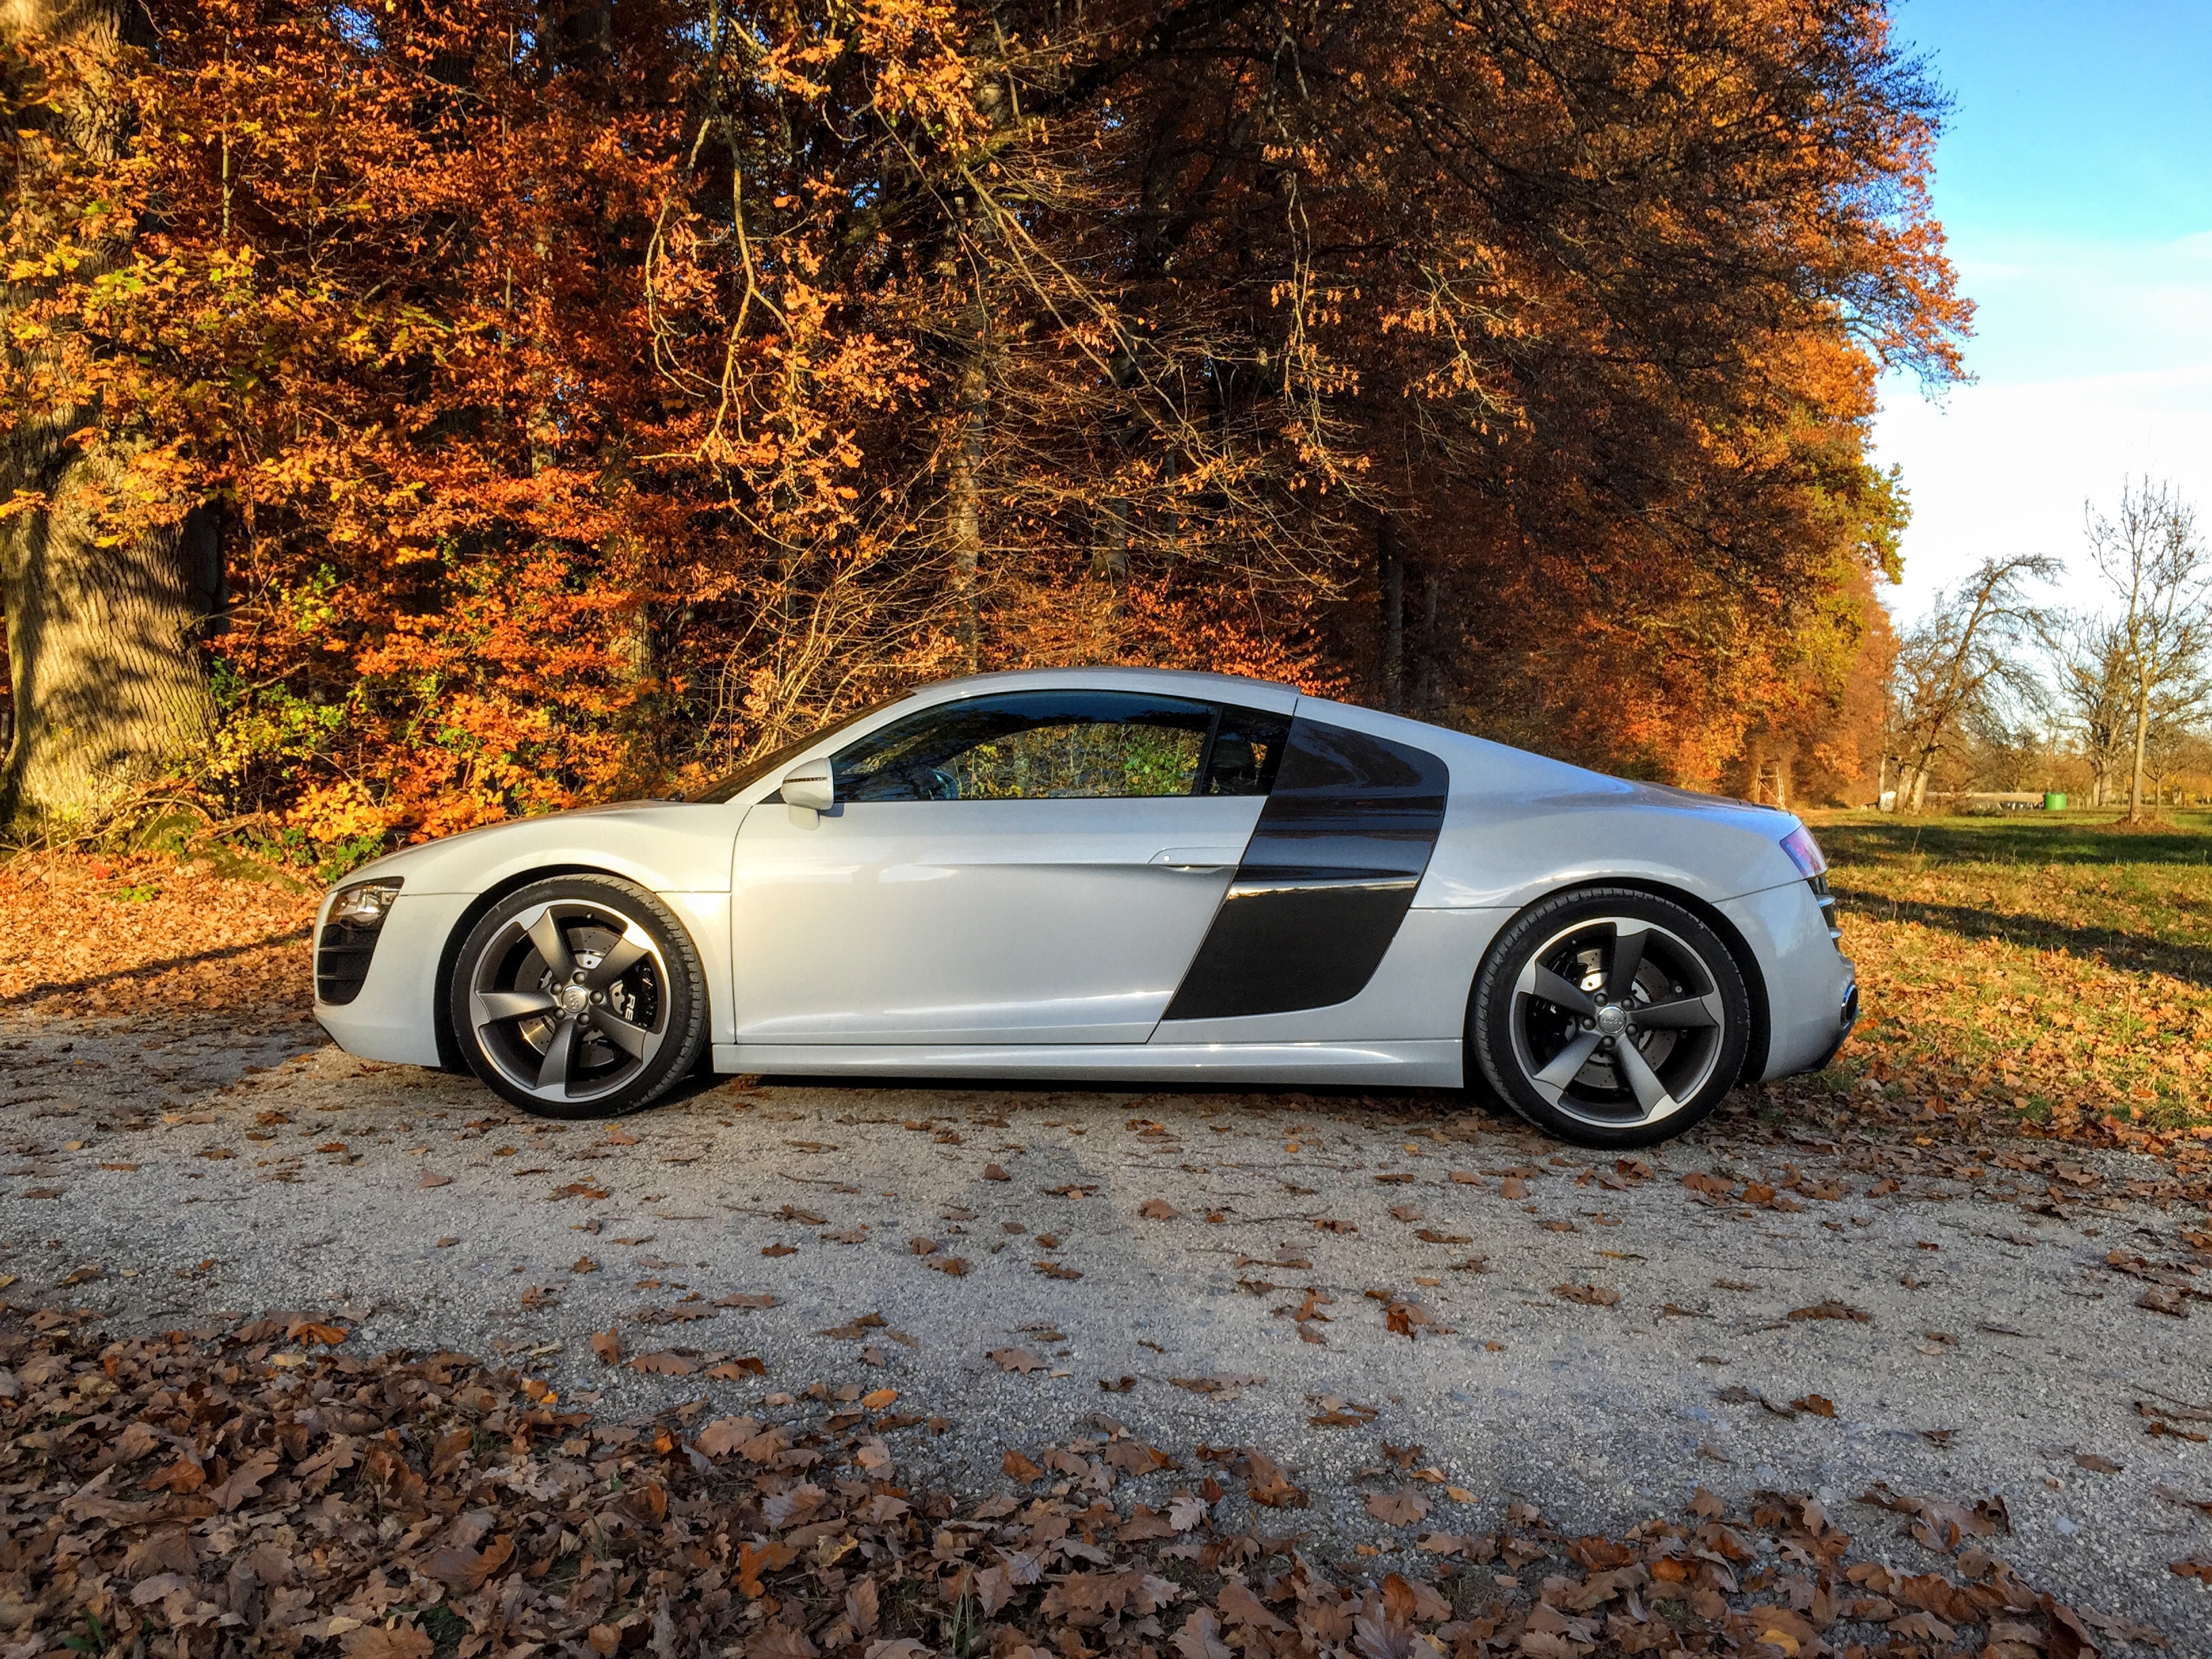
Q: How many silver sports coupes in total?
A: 1